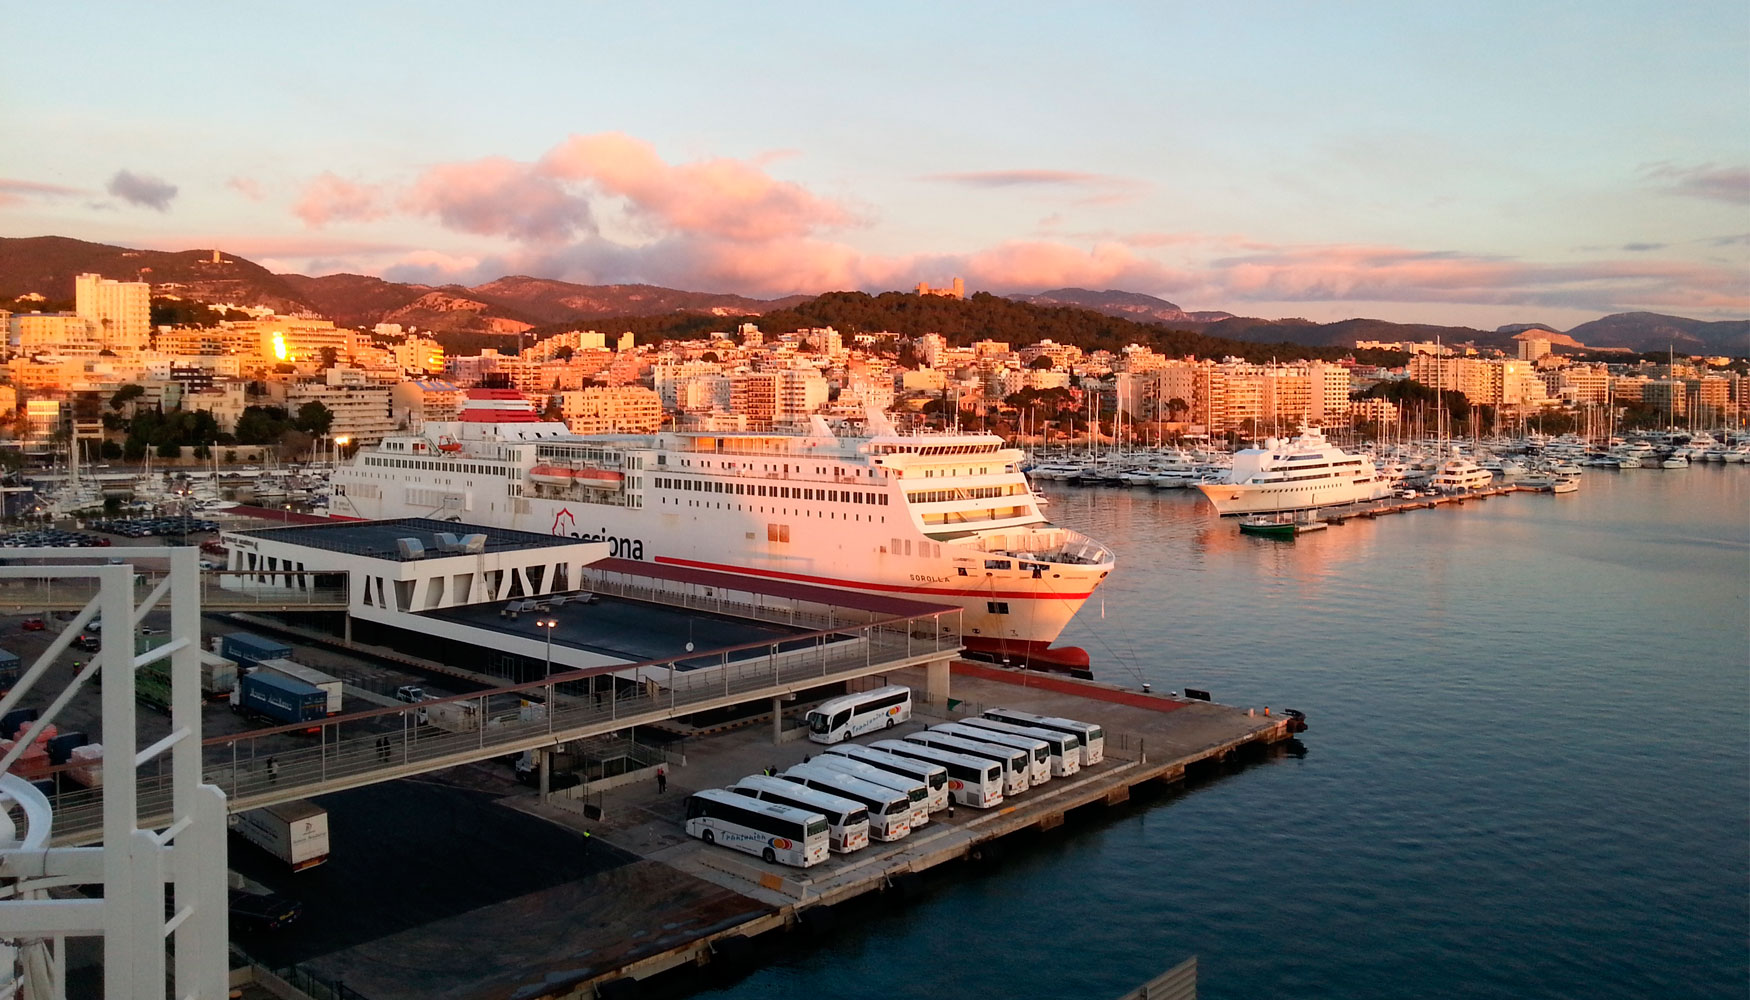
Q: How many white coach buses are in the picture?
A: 11